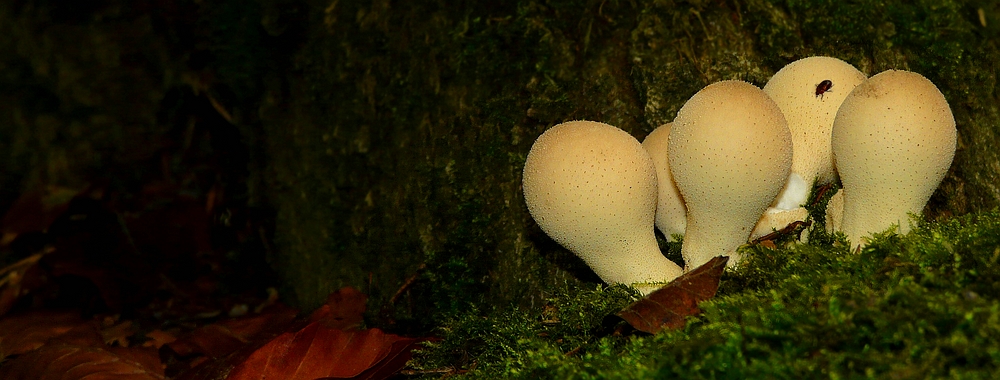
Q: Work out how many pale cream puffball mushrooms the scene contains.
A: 5